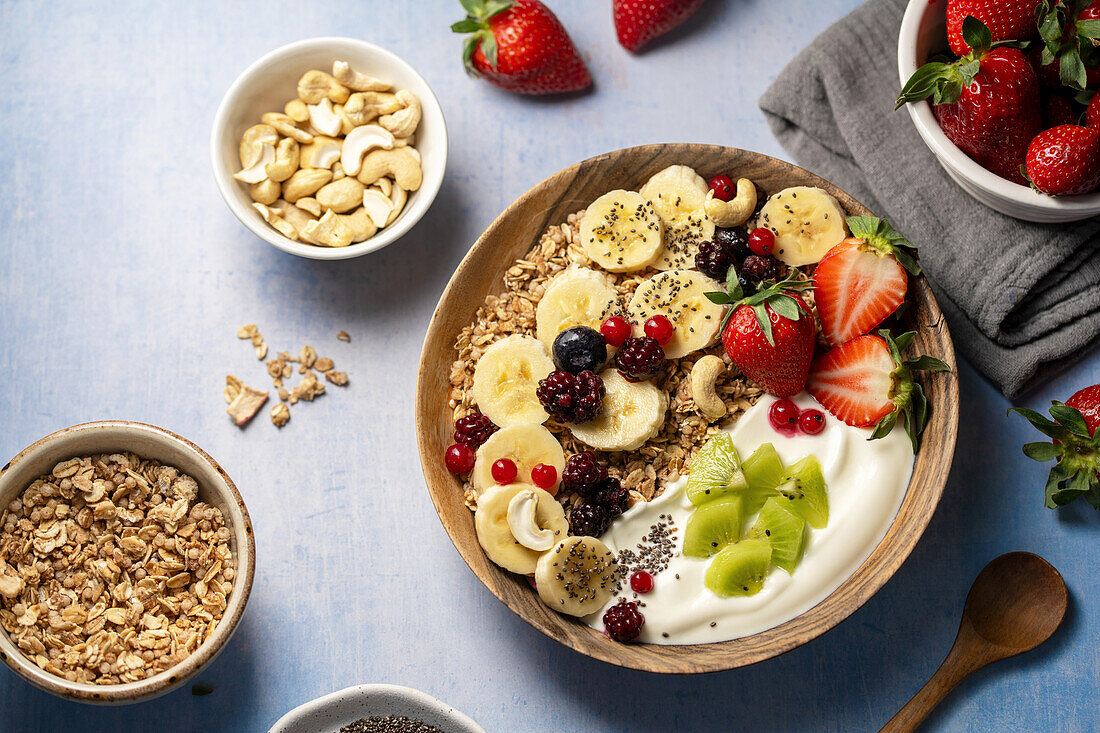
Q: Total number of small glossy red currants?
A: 10